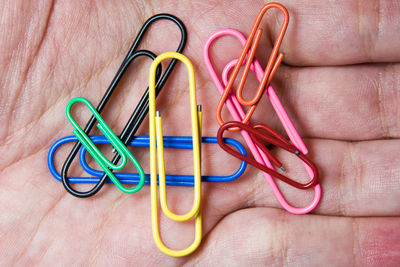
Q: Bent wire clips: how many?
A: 7